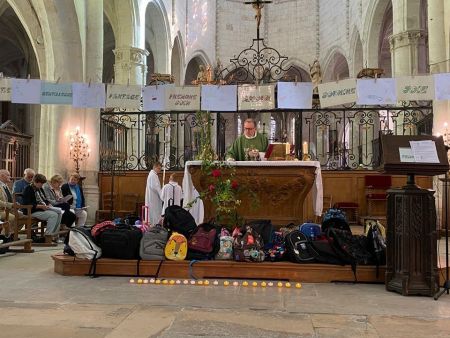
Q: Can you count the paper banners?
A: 14